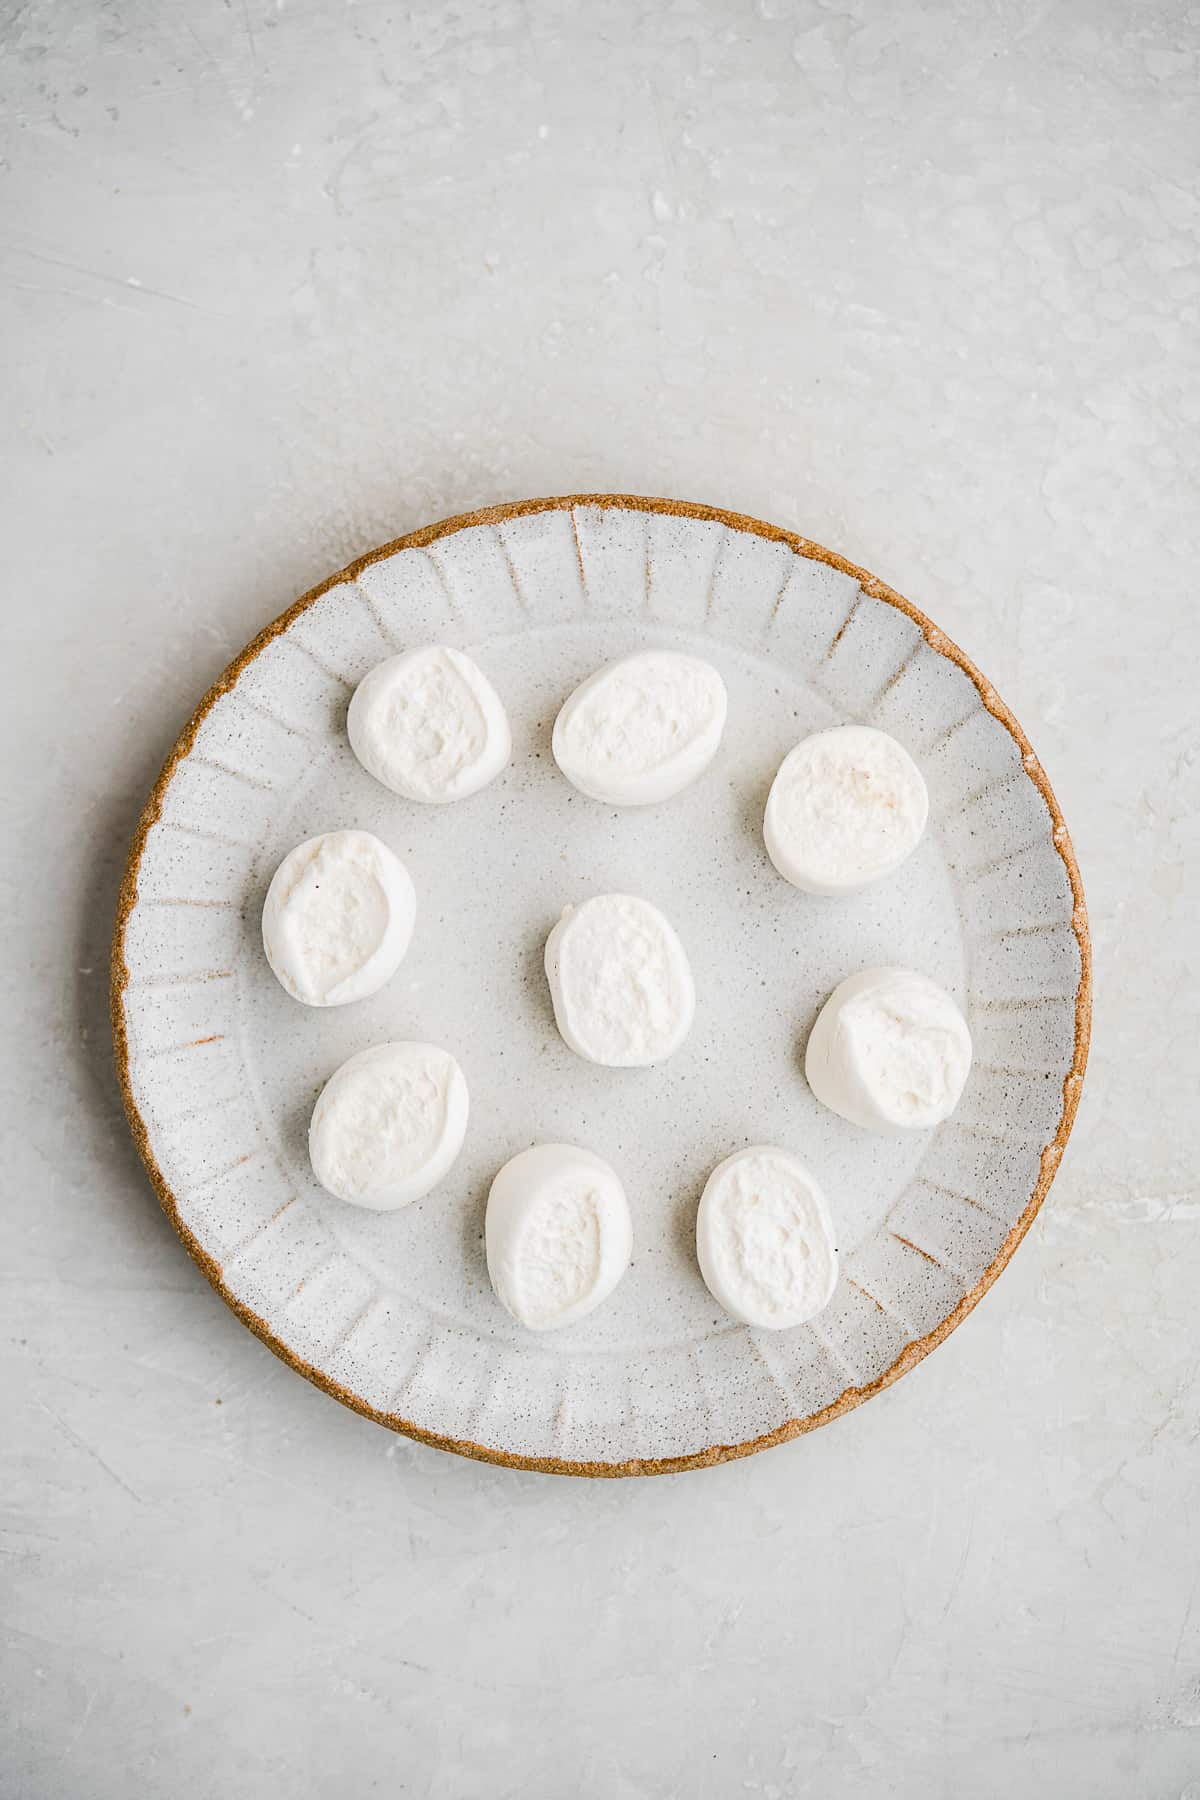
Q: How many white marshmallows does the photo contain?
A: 9